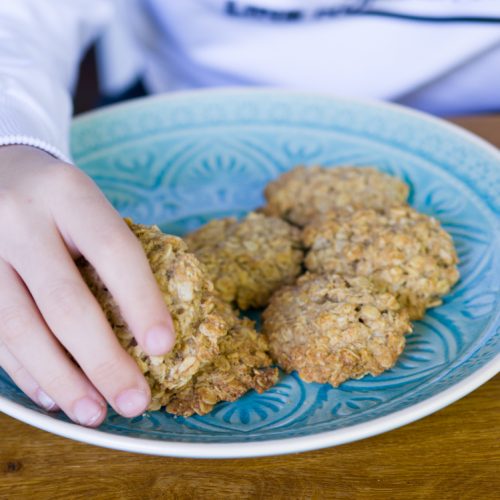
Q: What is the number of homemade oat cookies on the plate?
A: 6